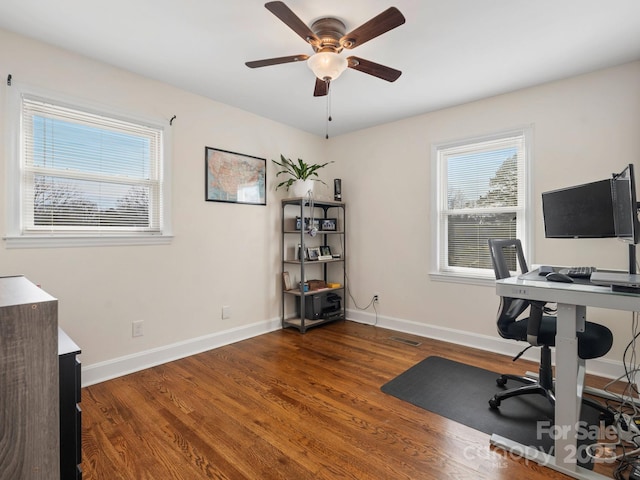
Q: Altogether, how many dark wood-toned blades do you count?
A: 5